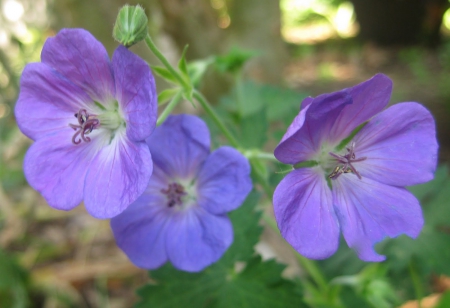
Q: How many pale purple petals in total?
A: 15